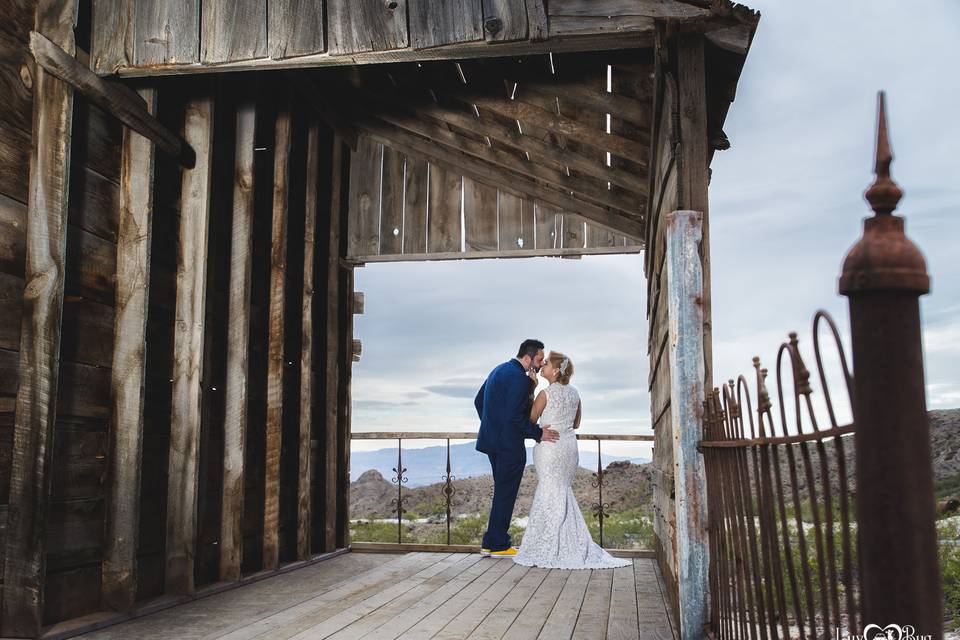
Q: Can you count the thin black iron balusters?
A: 3